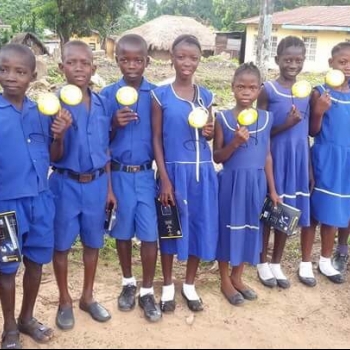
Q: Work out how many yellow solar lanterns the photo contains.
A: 7